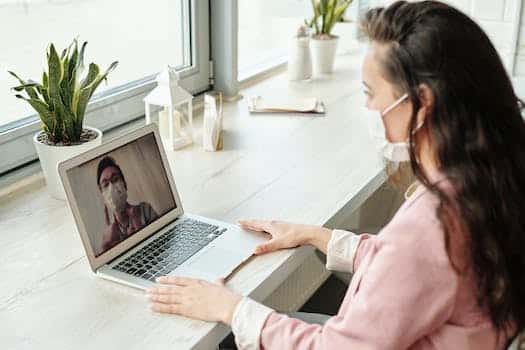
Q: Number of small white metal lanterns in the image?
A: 1